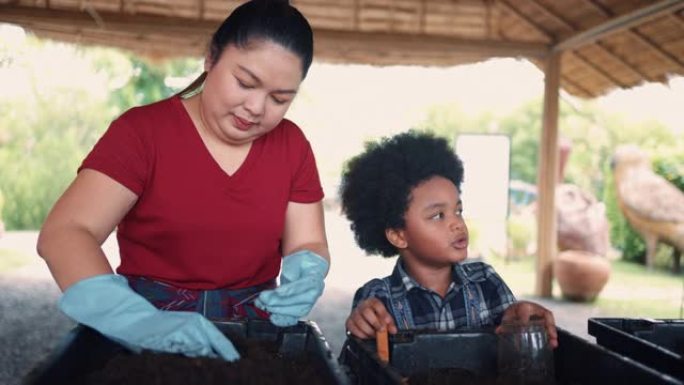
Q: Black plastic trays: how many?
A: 3